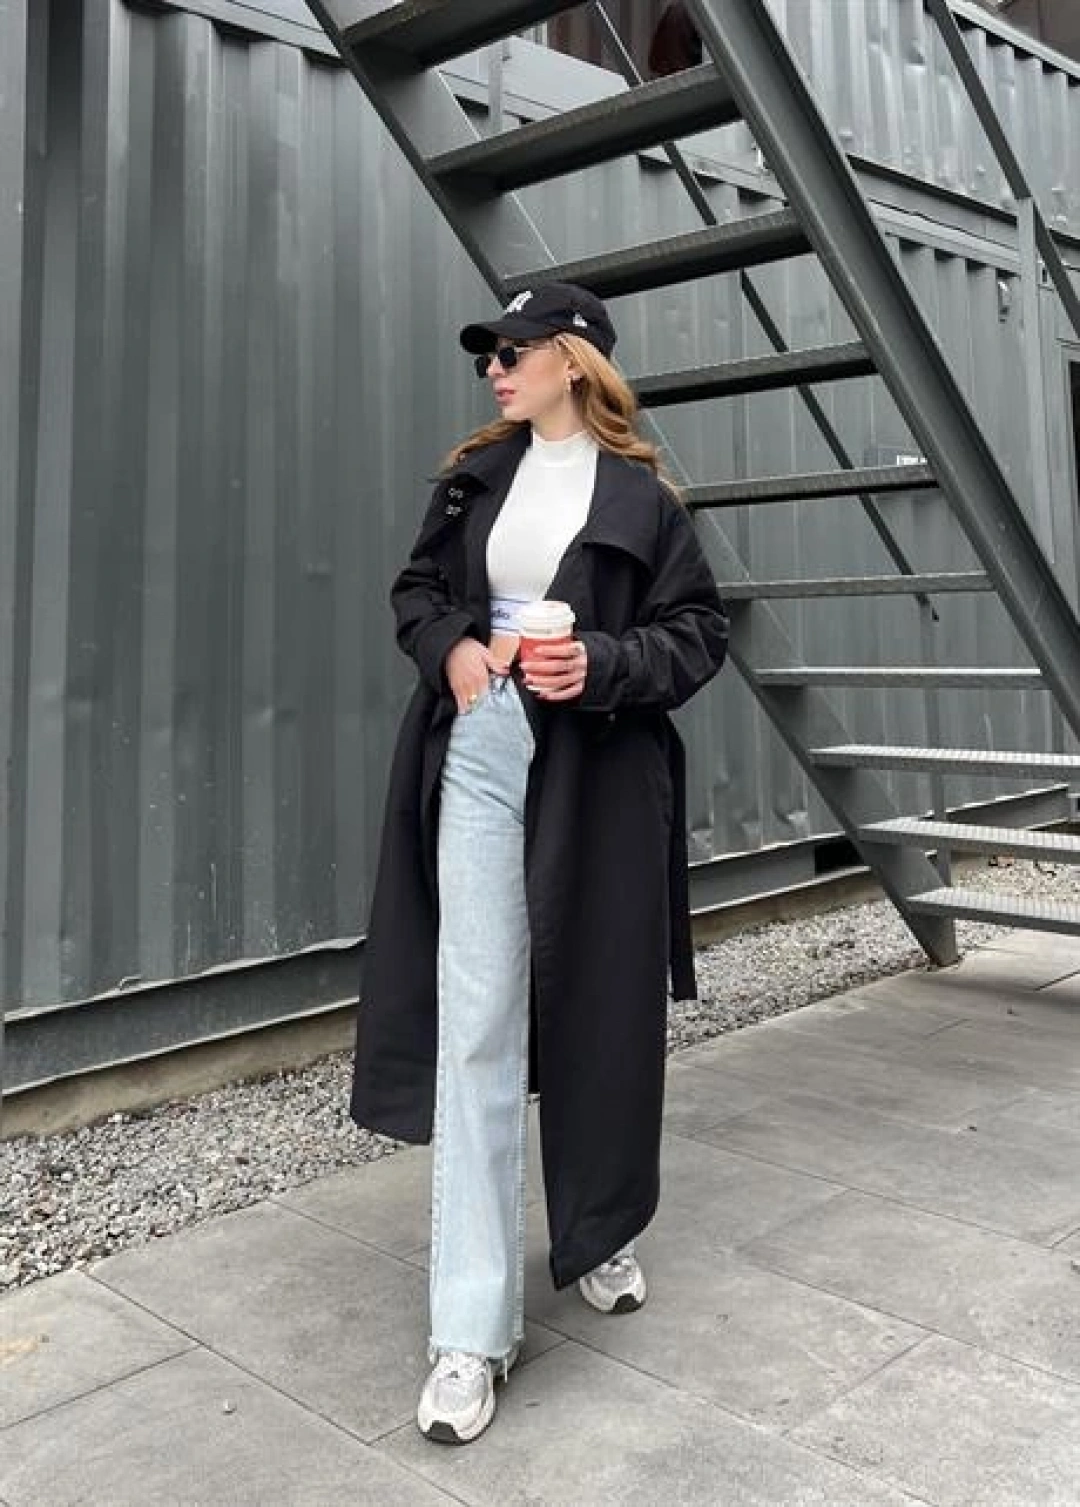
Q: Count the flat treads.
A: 10